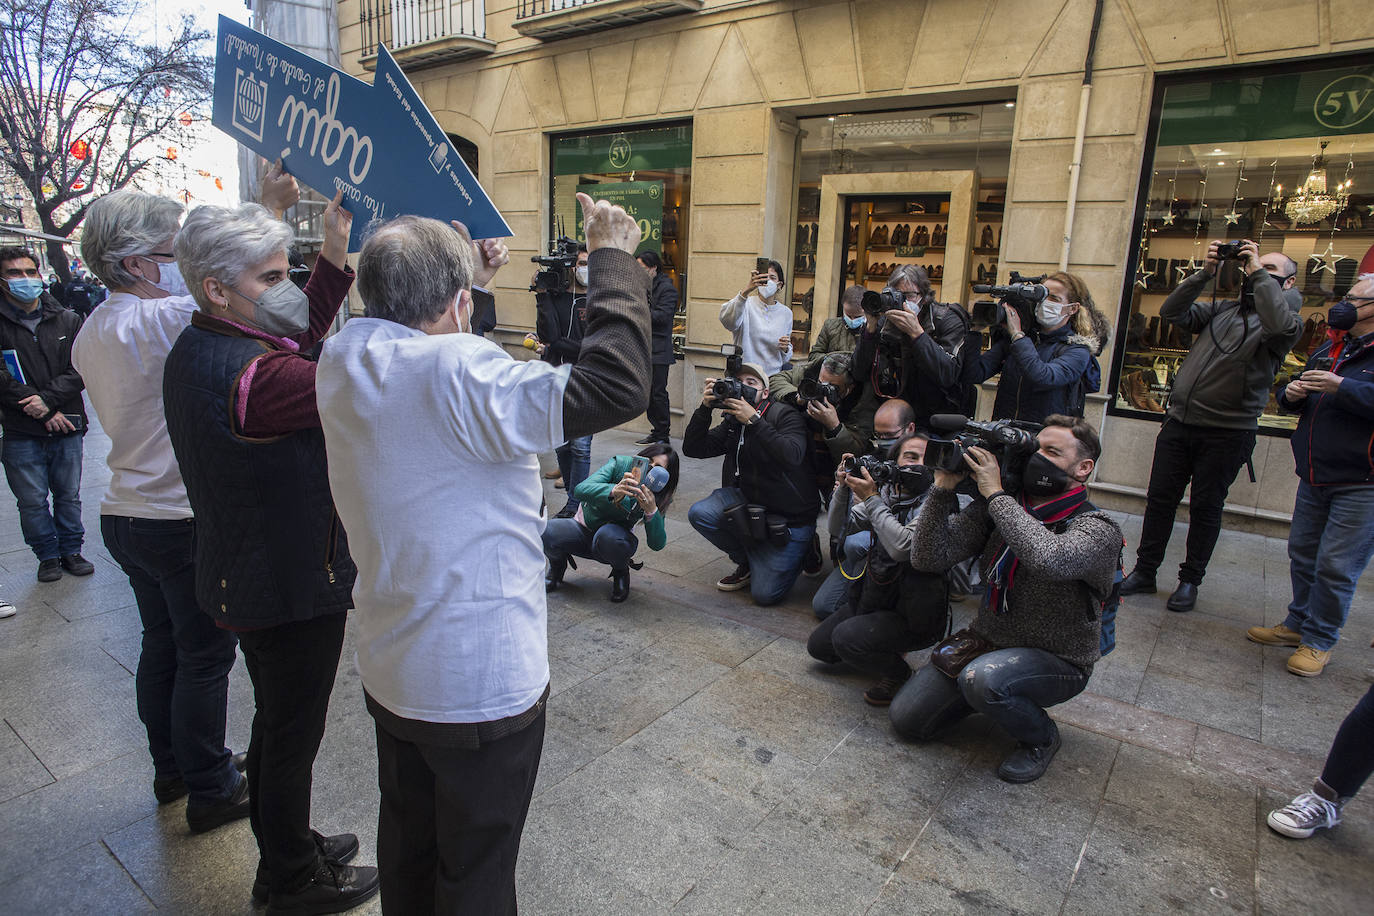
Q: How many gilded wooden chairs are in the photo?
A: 0